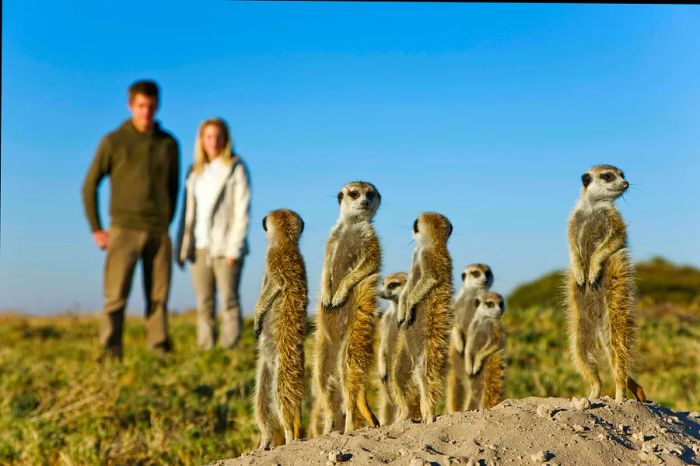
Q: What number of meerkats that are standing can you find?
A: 7